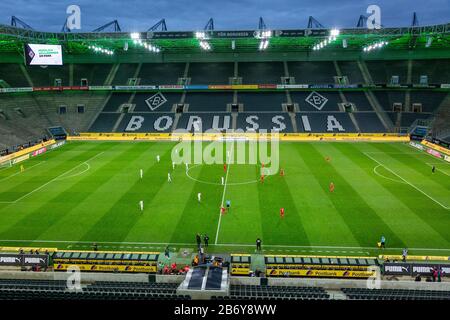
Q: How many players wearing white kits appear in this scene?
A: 10